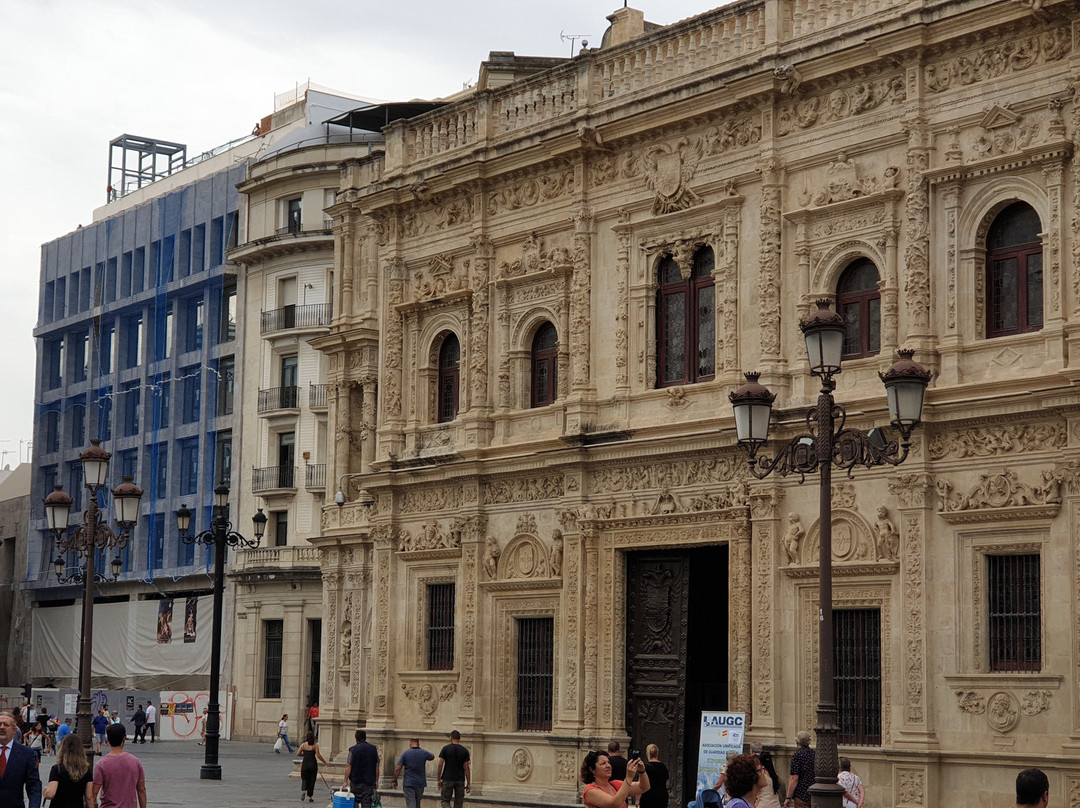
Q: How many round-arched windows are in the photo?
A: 5